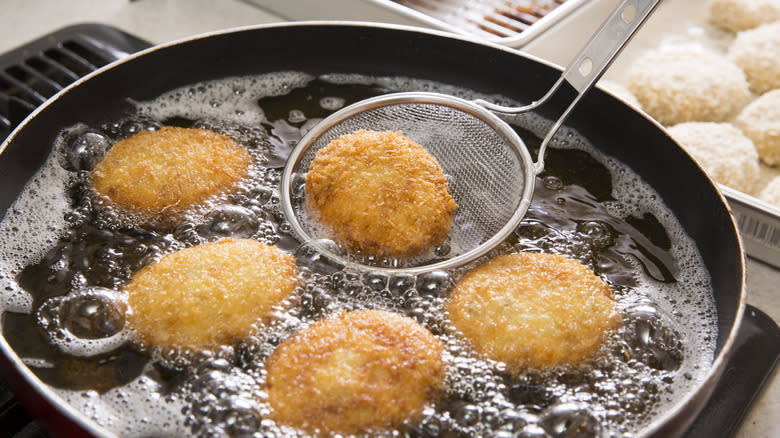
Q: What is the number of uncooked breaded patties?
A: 7